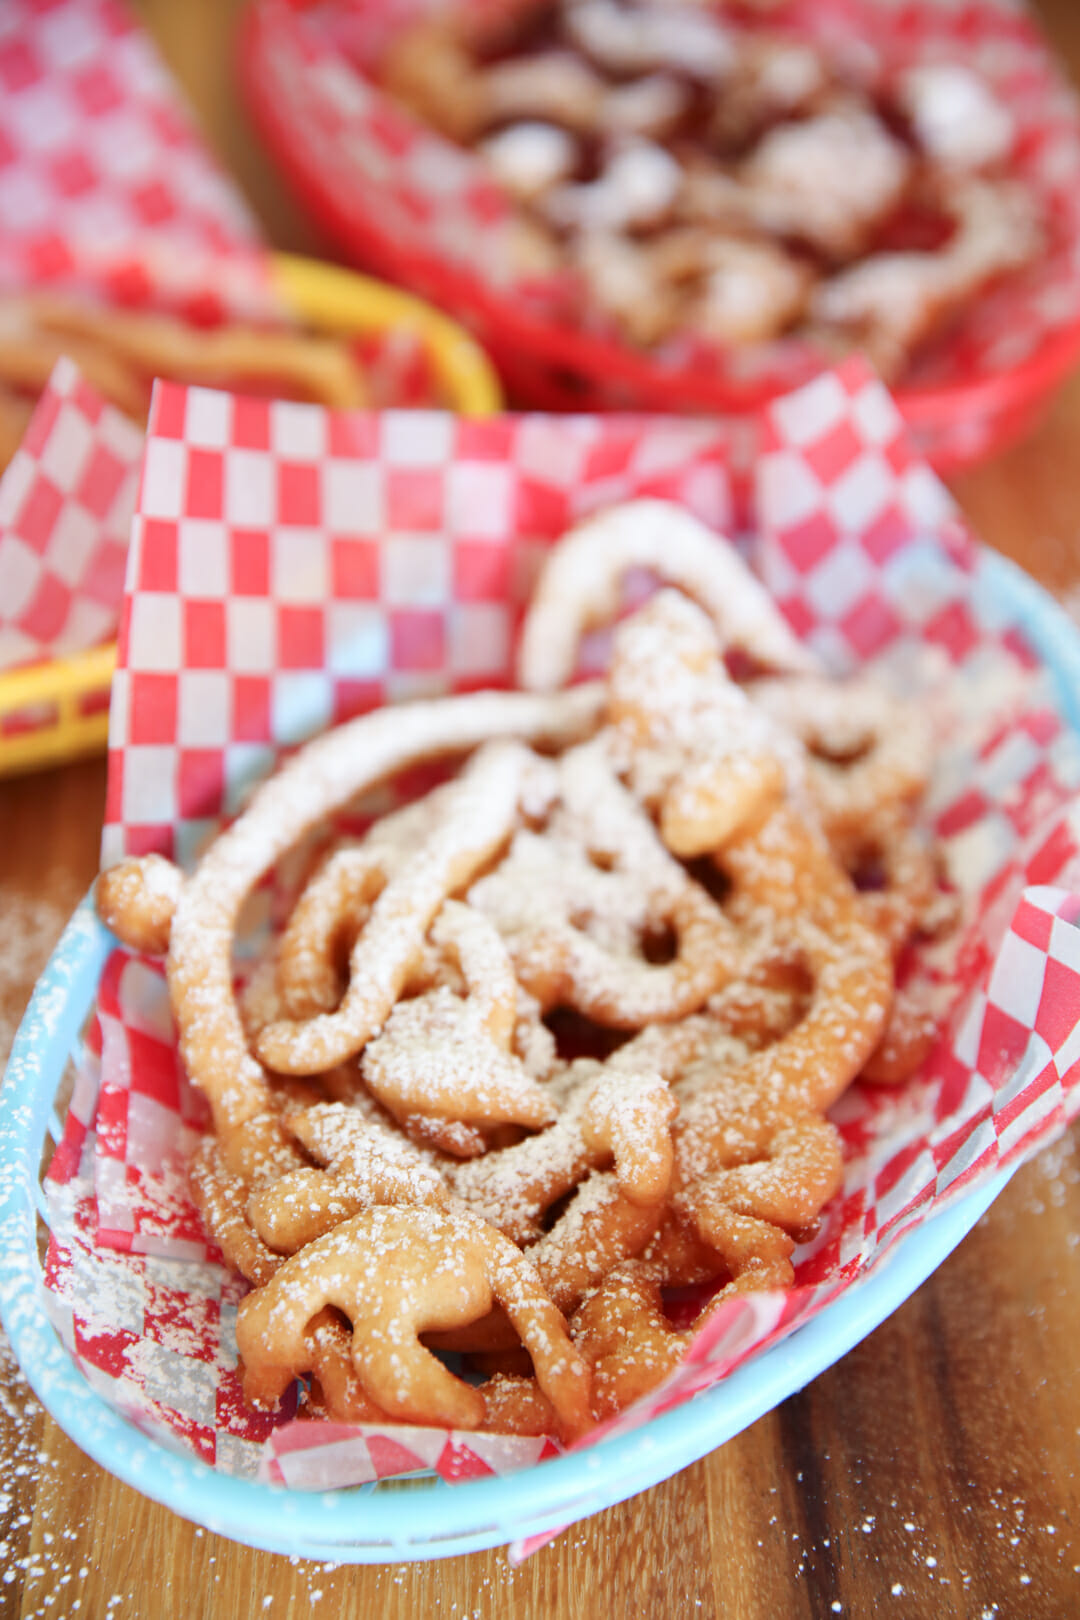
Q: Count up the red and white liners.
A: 3